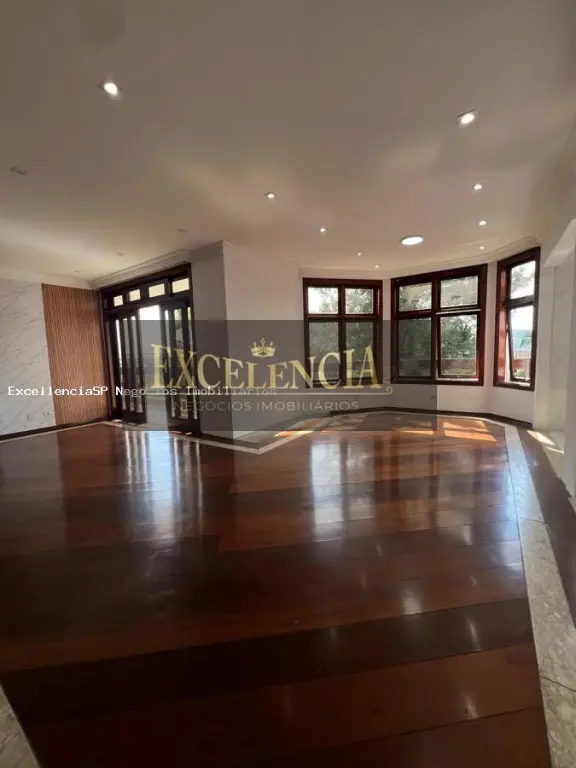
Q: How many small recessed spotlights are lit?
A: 9